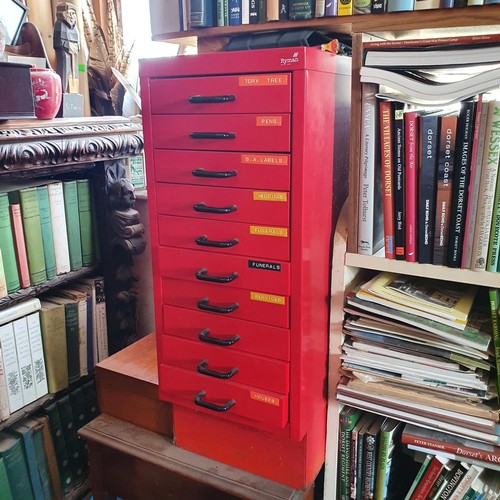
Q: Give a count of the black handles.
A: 10